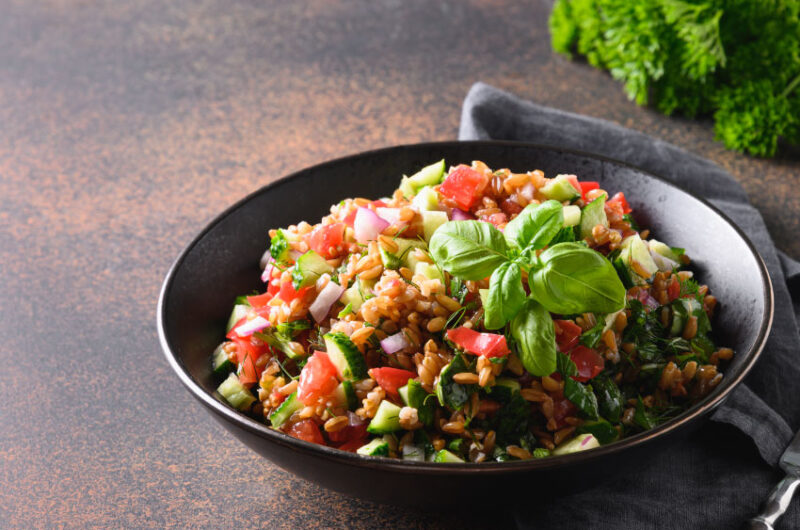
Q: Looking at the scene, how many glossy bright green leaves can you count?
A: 5